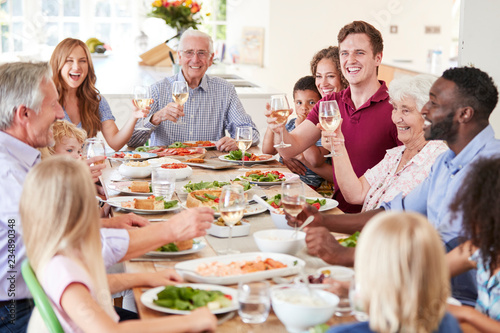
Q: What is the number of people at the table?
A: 12